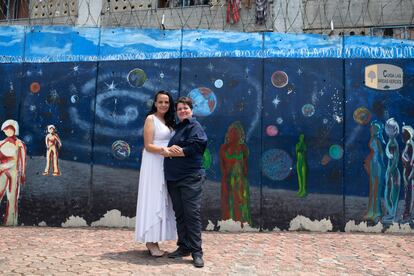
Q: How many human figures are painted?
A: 7